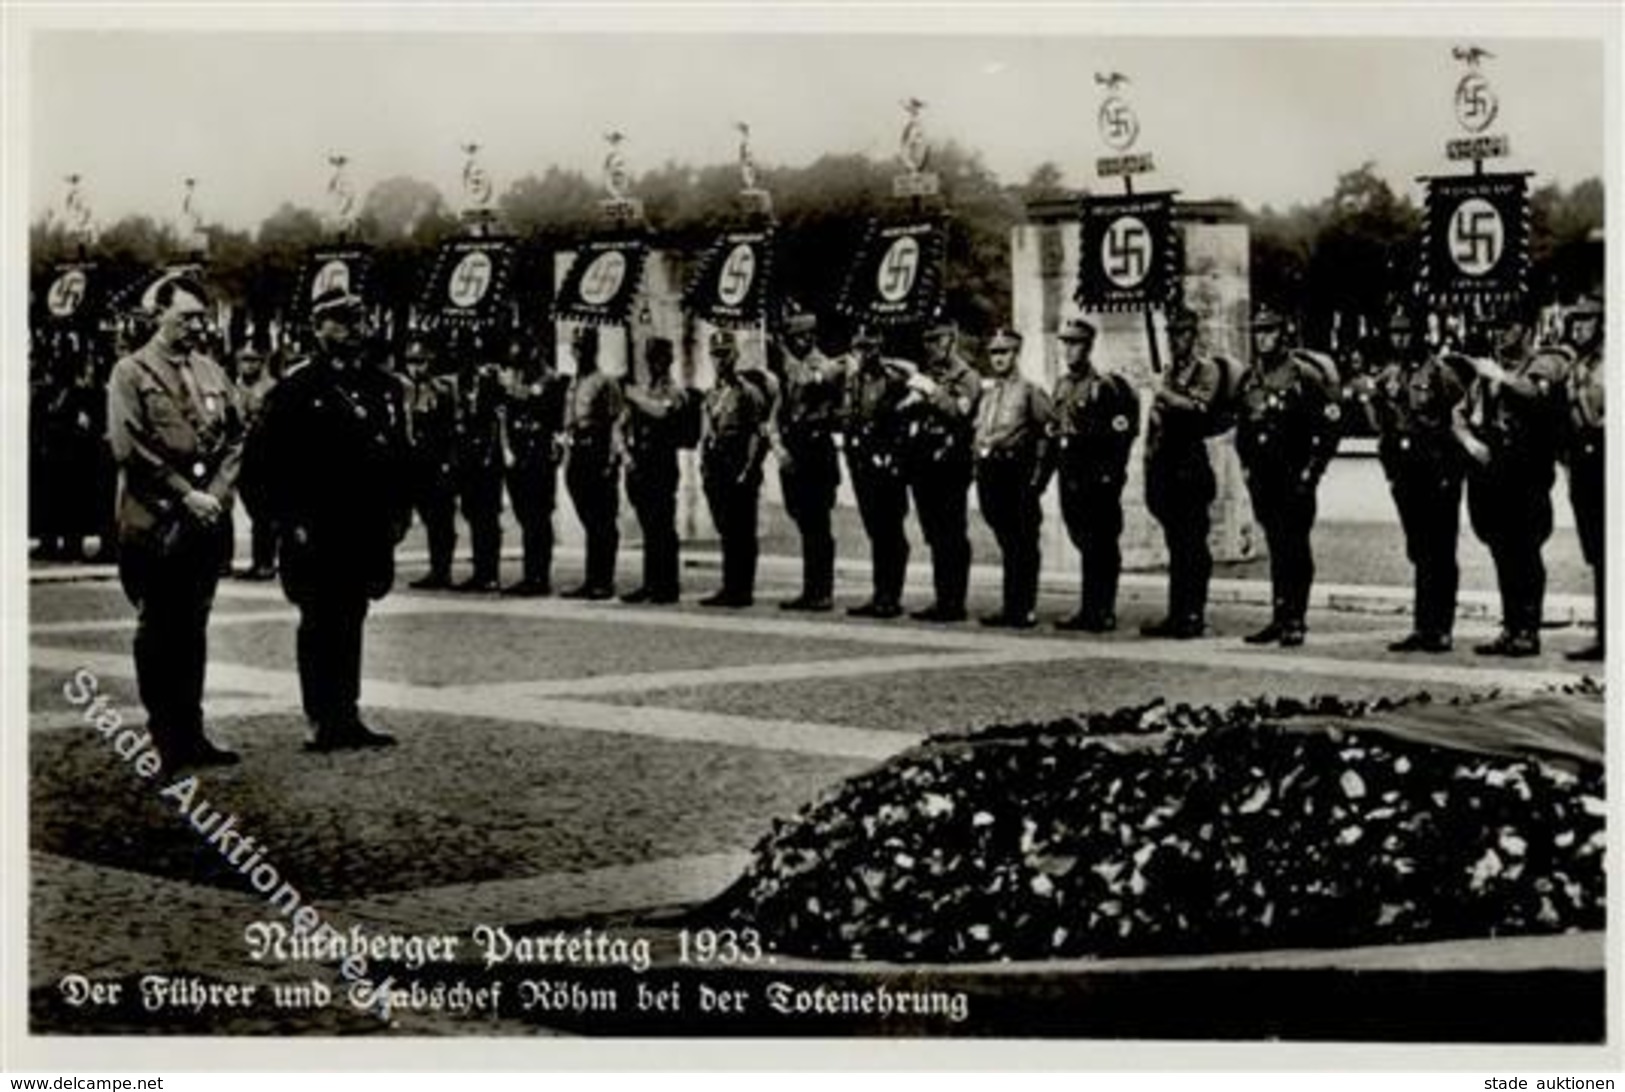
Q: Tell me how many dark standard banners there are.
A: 9